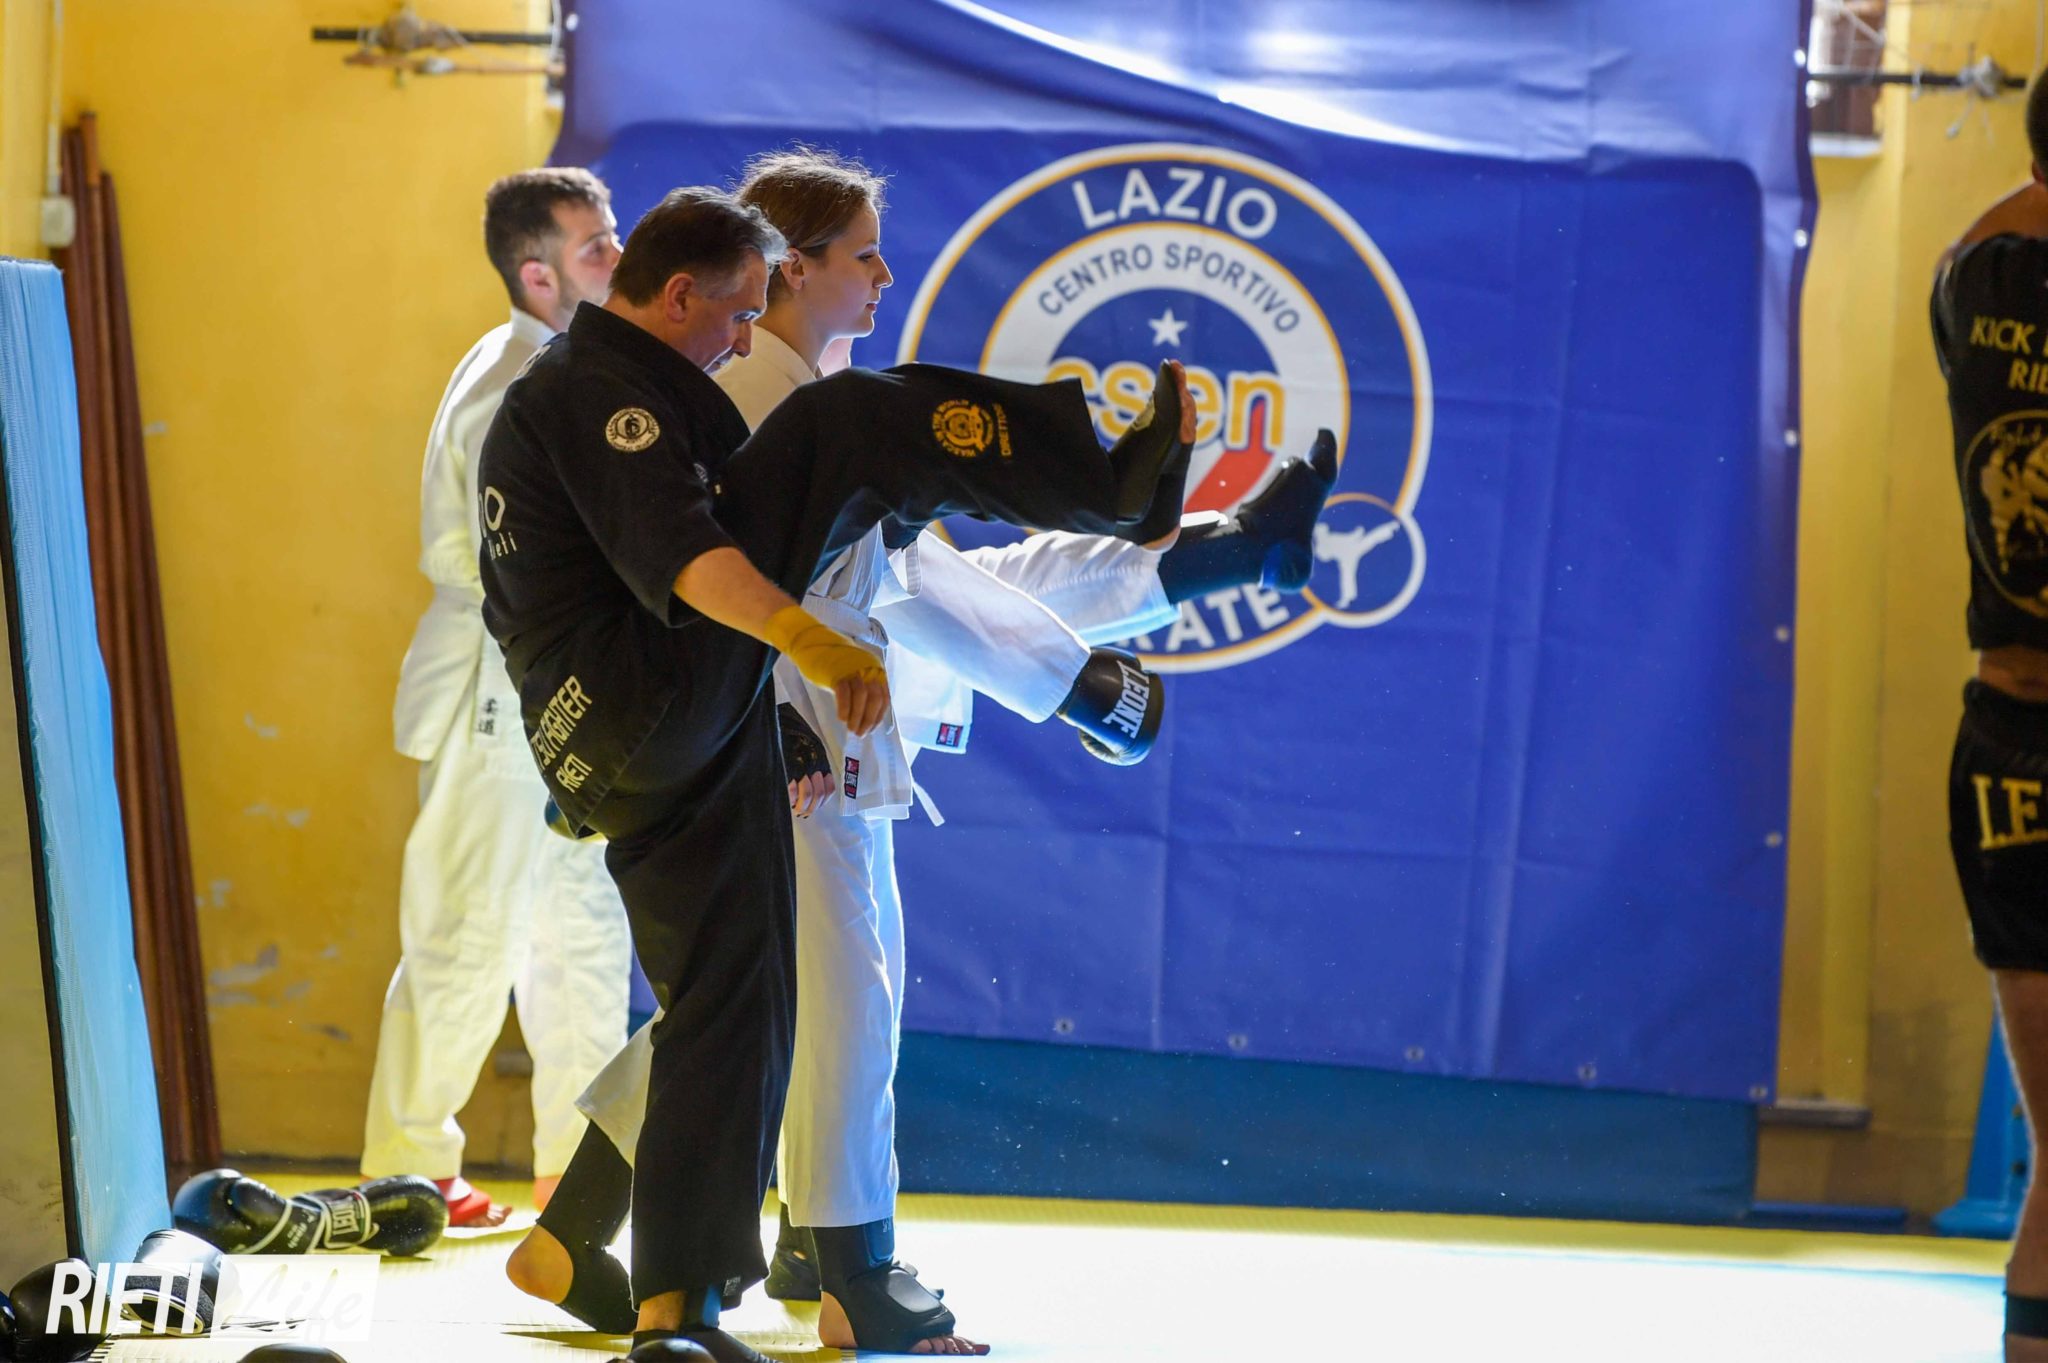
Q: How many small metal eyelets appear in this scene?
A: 11